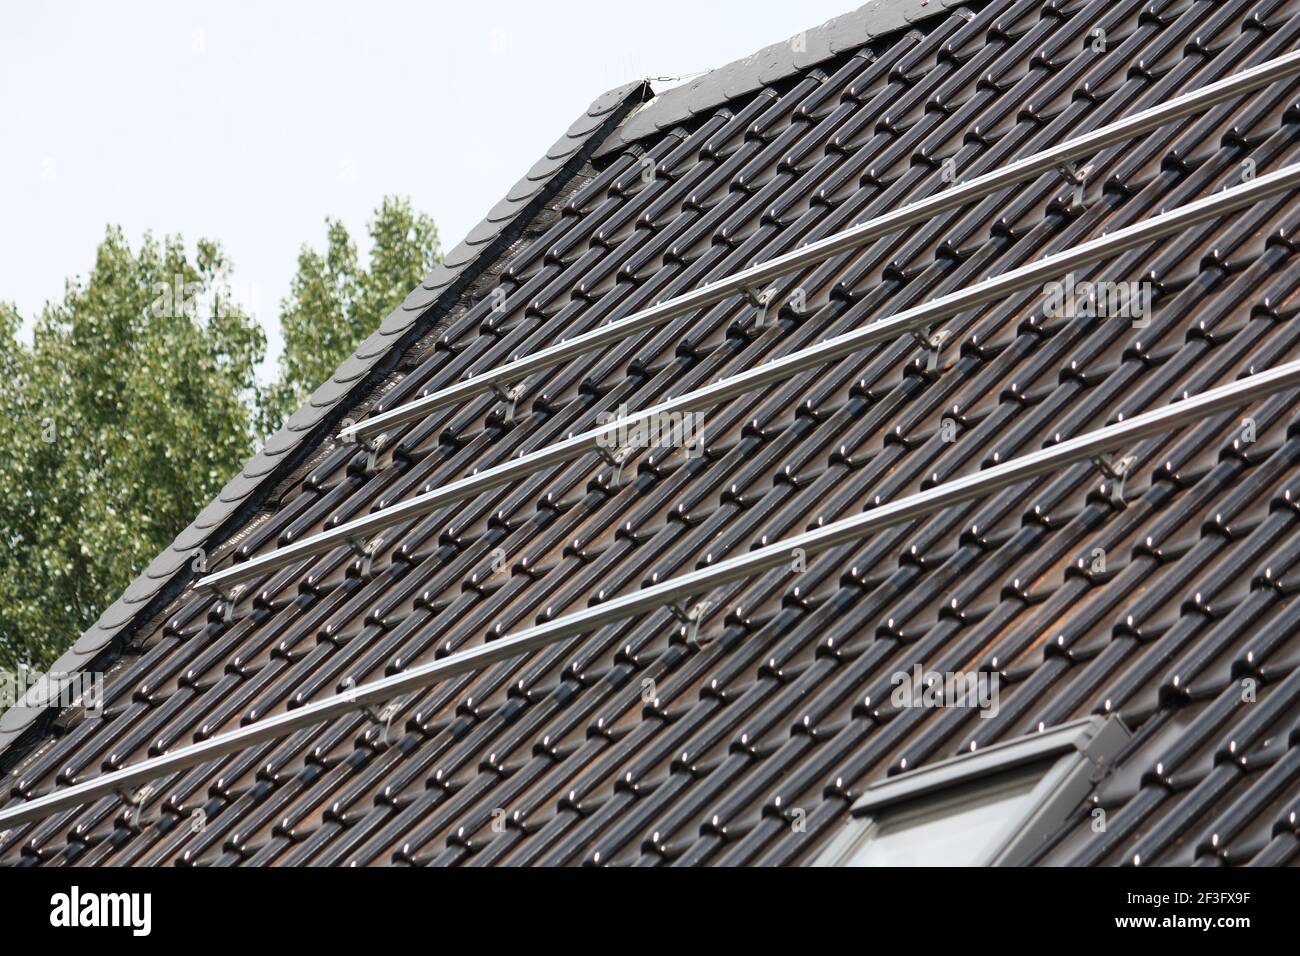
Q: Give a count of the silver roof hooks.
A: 12